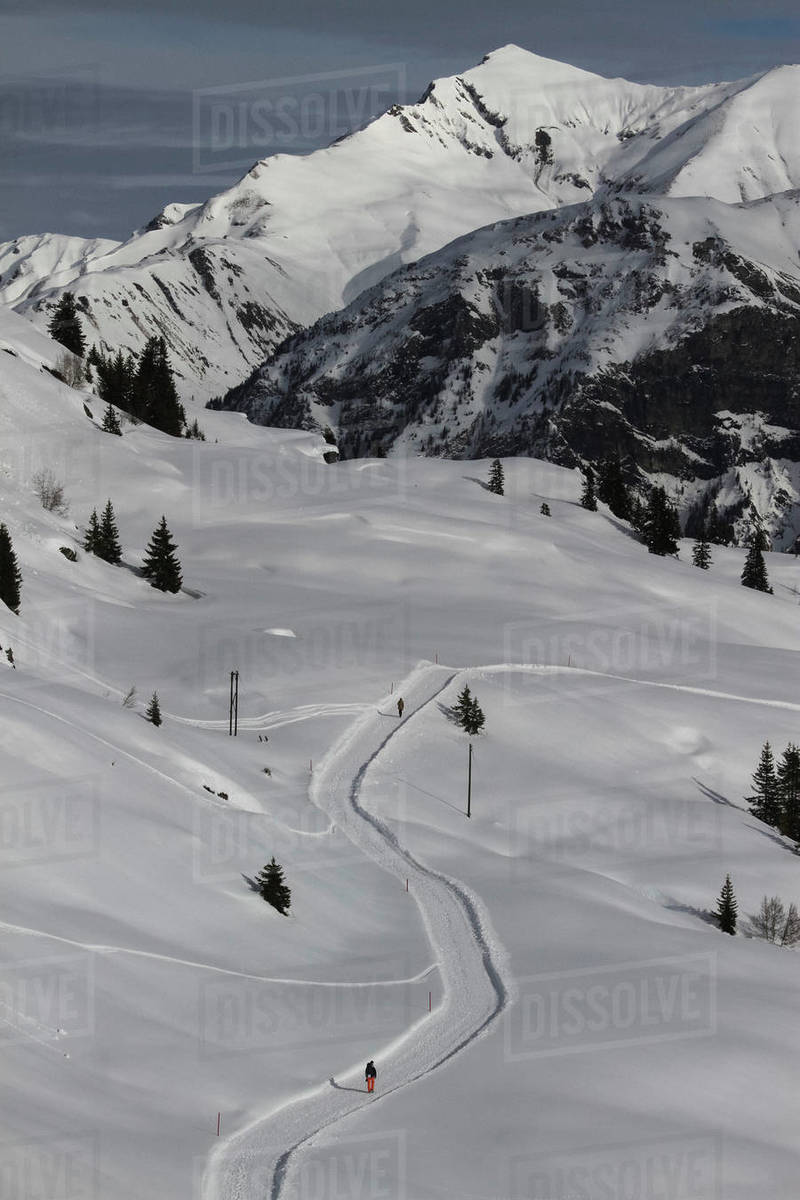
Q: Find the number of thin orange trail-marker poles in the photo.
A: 7